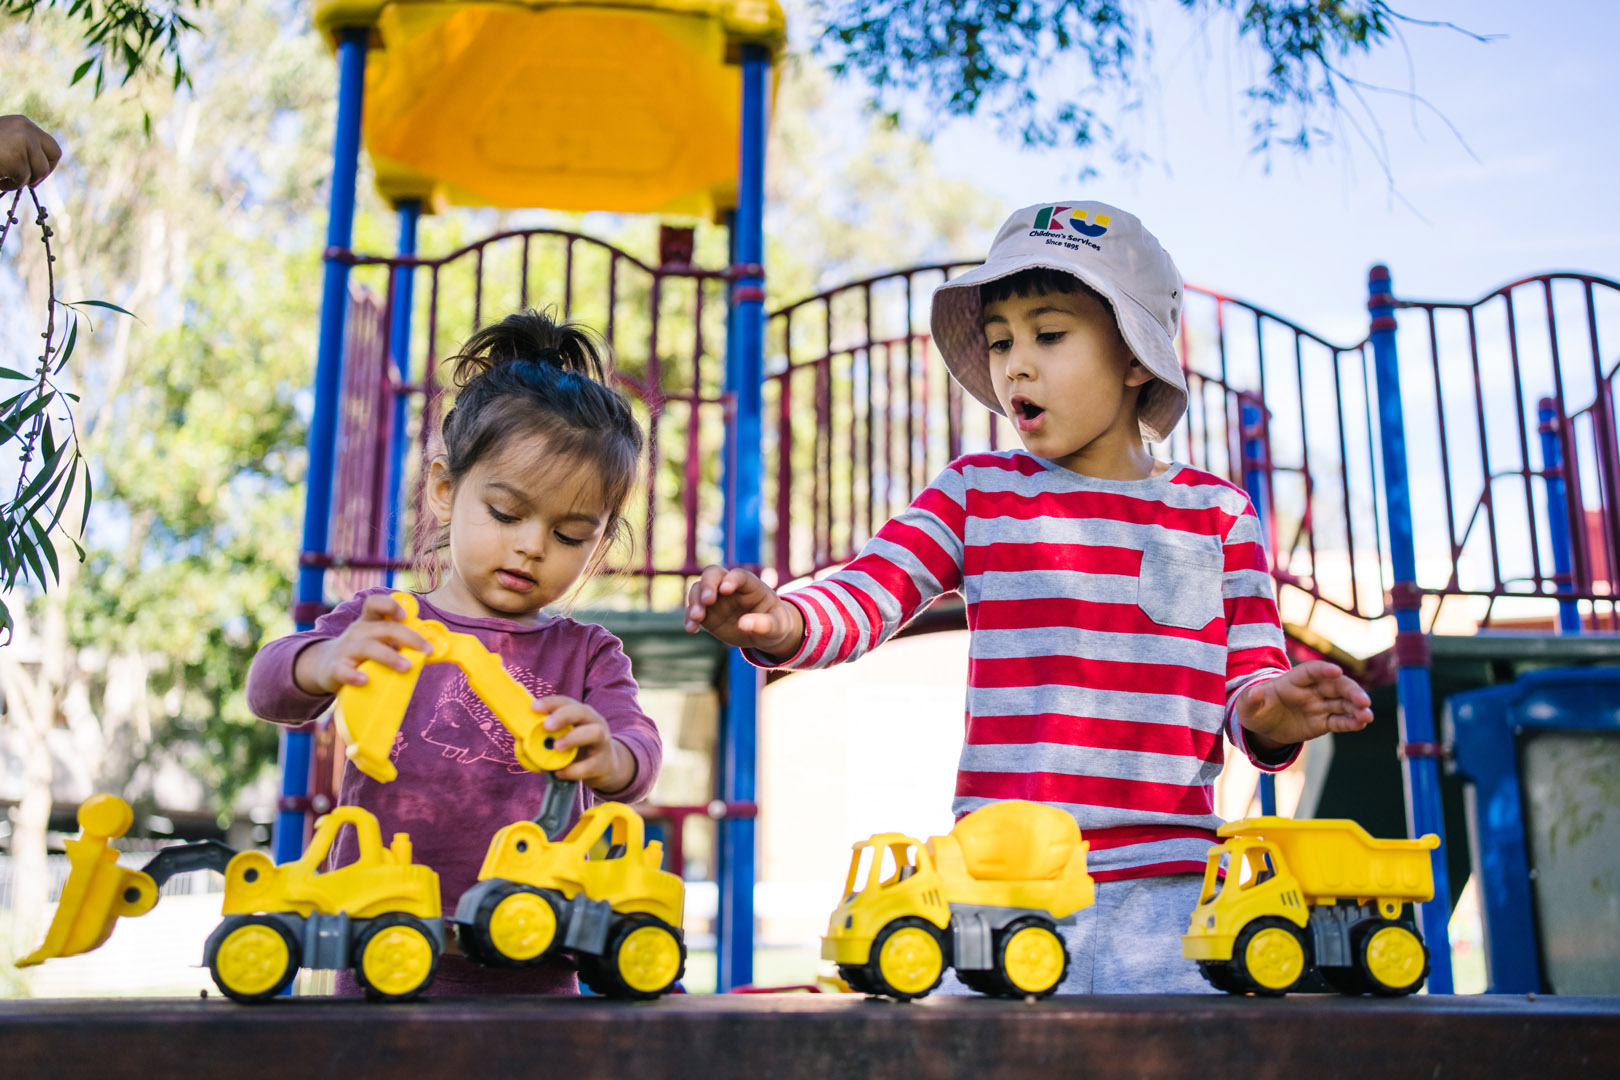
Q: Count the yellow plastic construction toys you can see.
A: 4